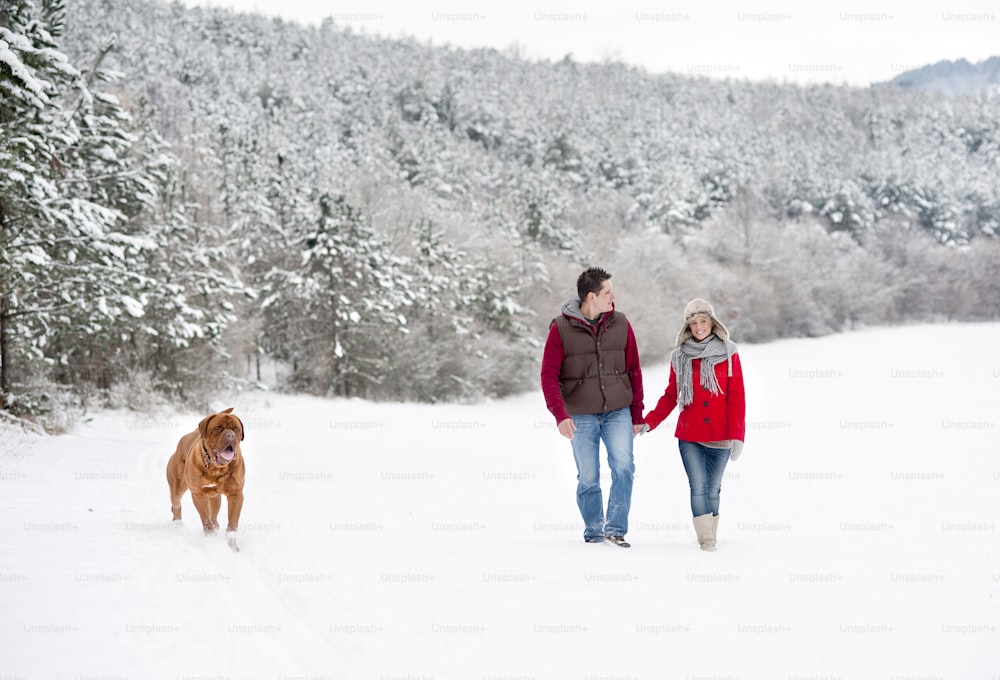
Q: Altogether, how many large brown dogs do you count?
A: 1